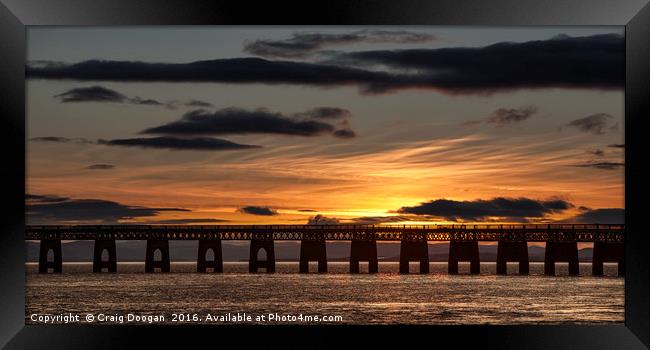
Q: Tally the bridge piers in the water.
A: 12